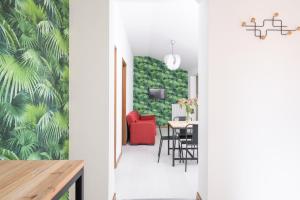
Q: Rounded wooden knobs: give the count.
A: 6